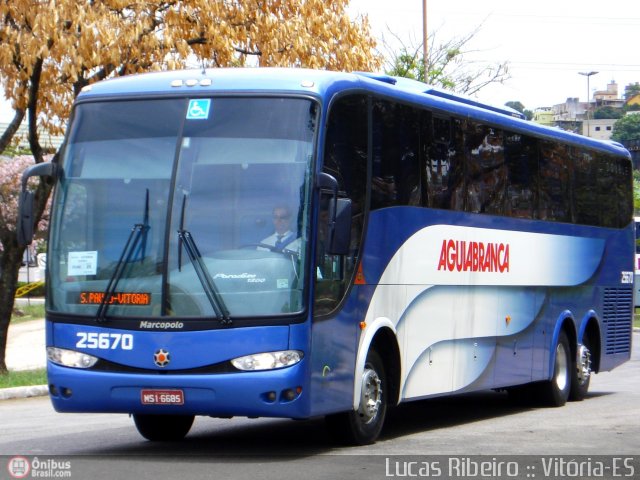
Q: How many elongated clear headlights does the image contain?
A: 2